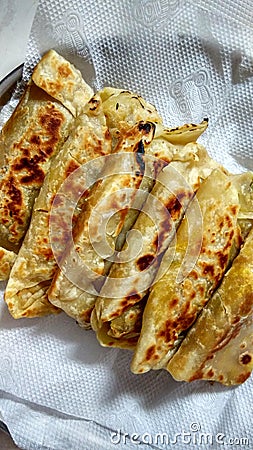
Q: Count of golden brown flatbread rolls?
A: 6